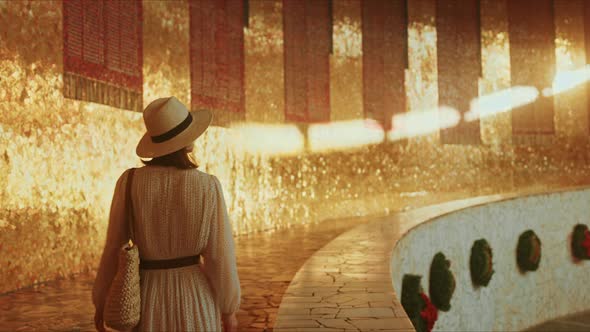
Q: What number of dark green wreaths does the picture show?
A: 5